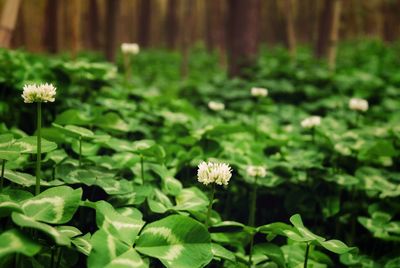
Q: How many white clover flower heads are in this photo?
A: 8